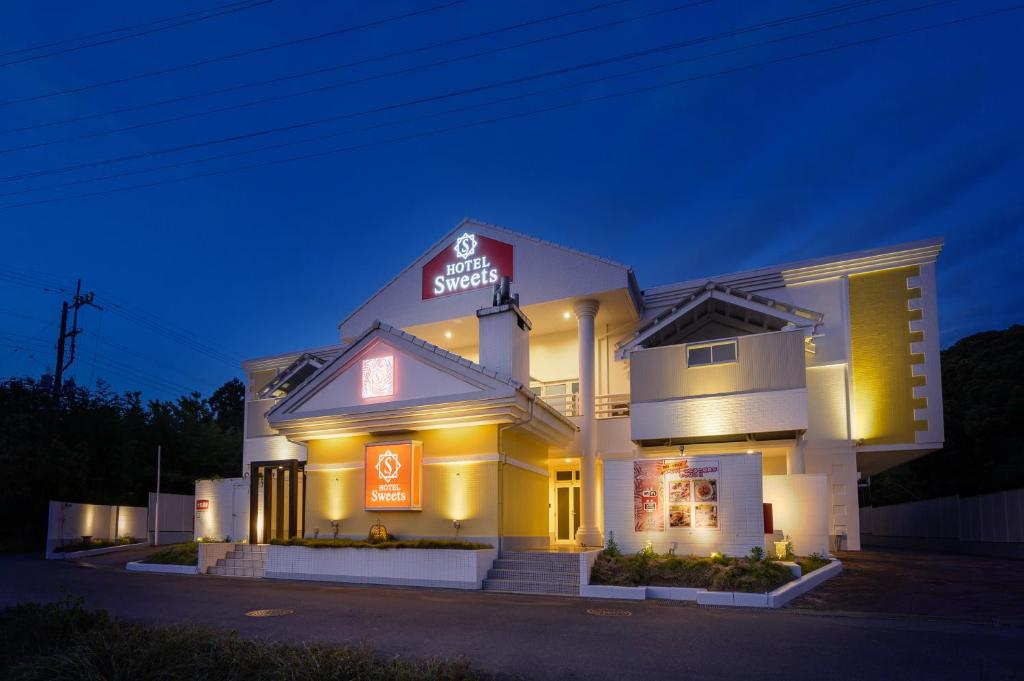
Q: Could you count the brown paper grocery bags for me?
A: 0